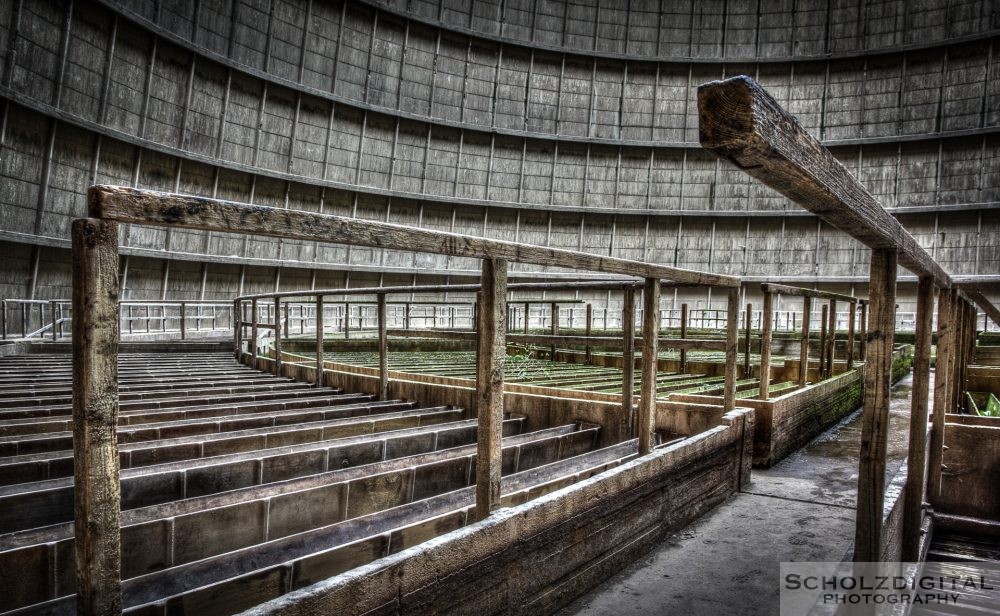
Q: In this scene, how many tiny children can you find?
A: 0